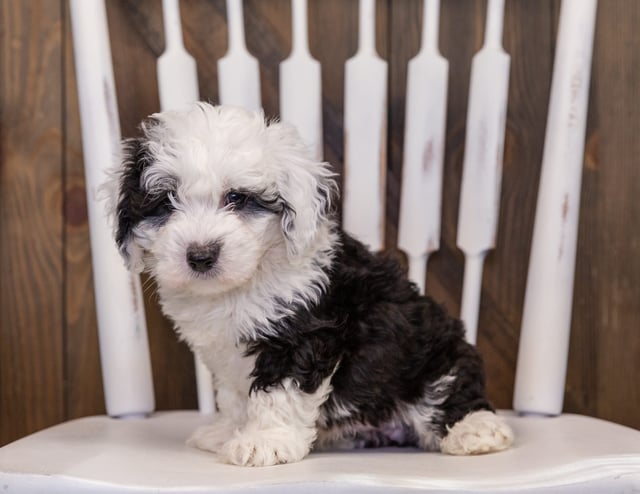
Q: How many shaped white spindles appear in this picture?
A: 6